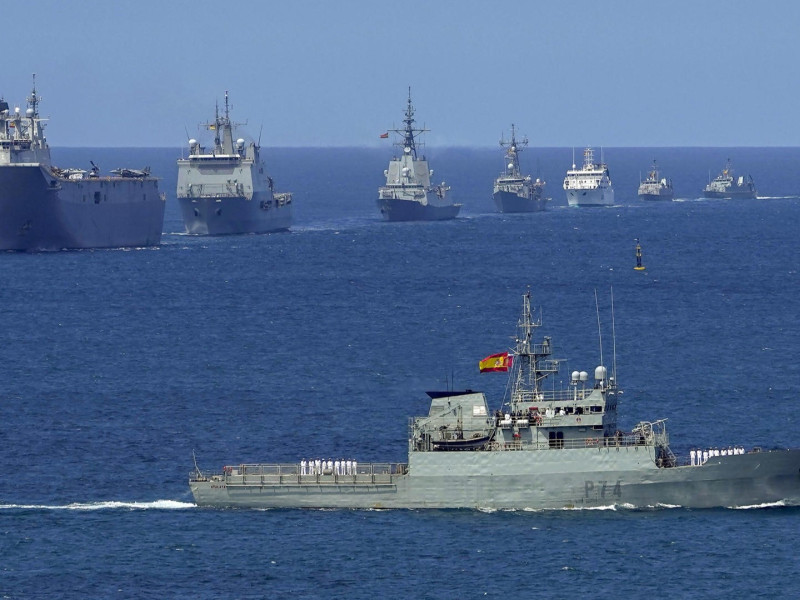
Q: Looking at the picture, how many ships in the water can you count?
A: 8